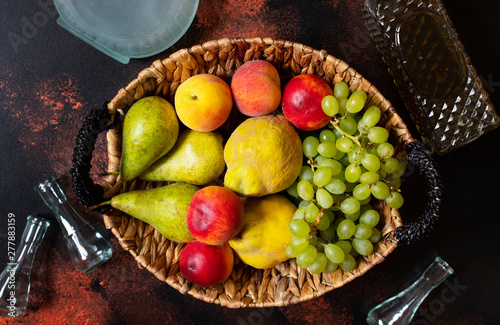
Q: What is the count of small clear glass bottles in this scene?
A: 3